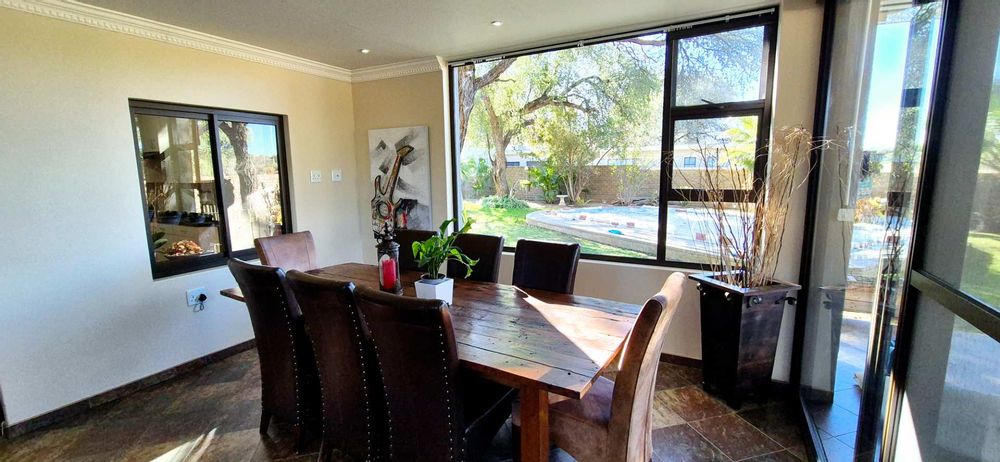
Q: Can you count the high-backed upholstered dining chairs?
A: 8